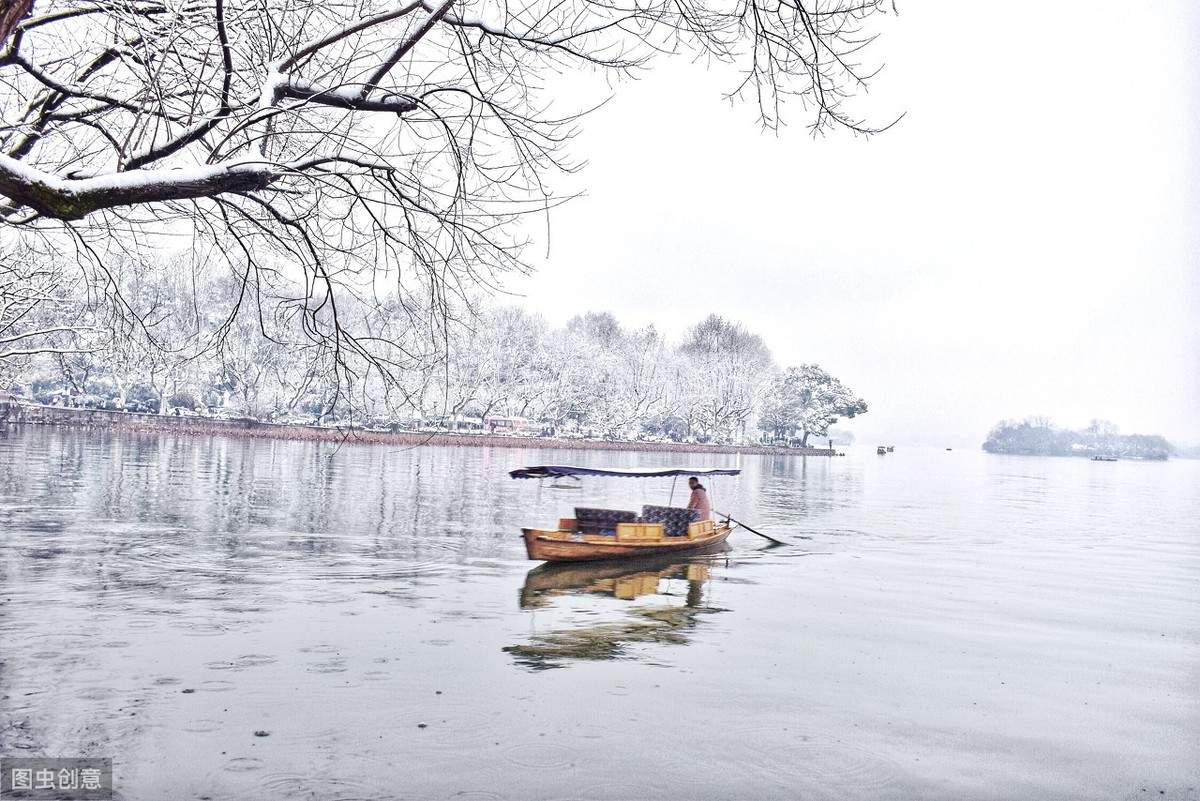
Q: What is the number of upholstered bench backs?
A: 2